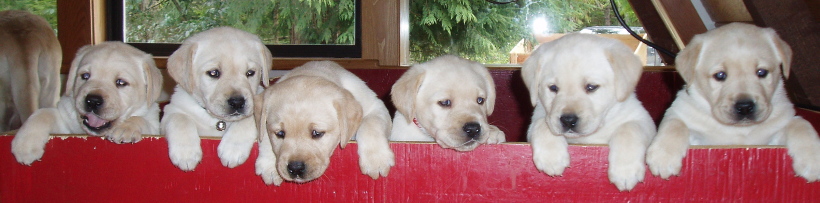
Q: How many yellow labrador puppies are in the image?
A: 6